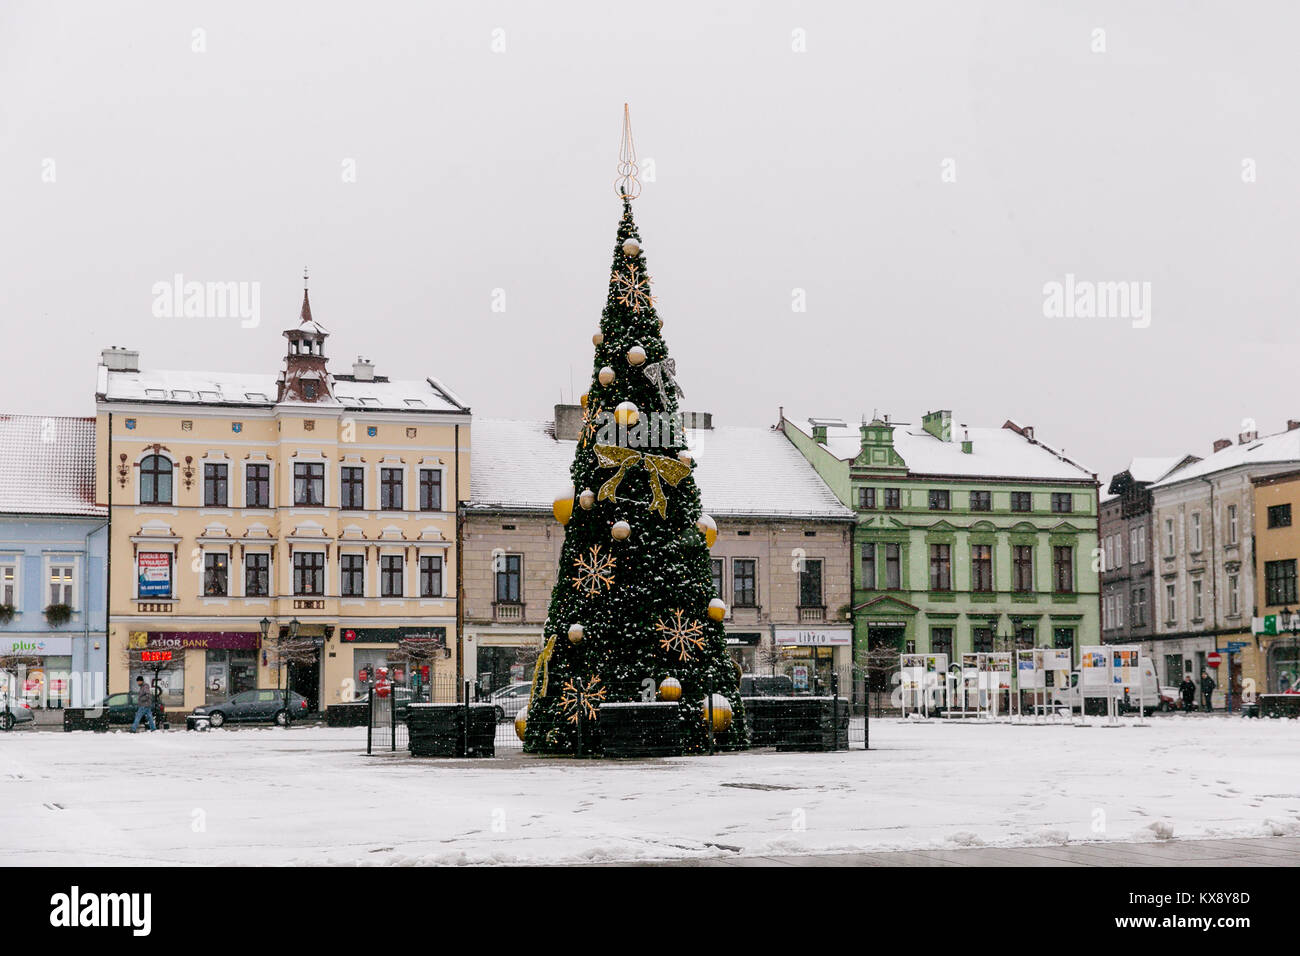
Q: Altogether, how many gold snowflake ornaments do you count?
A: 5